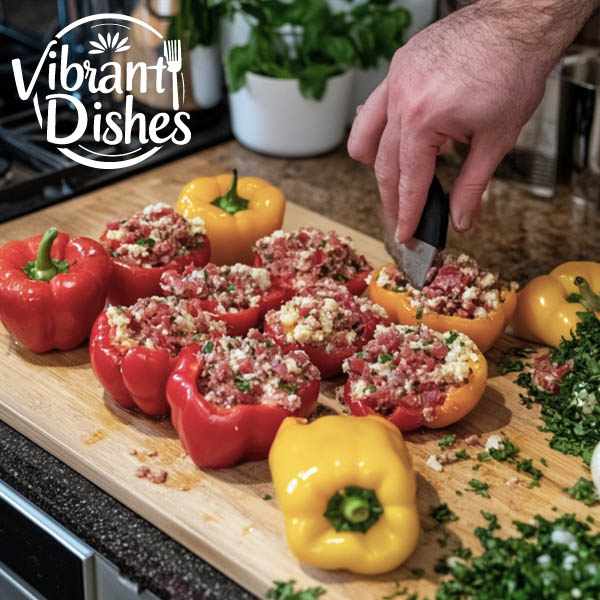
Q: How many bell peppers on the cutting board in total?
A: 12